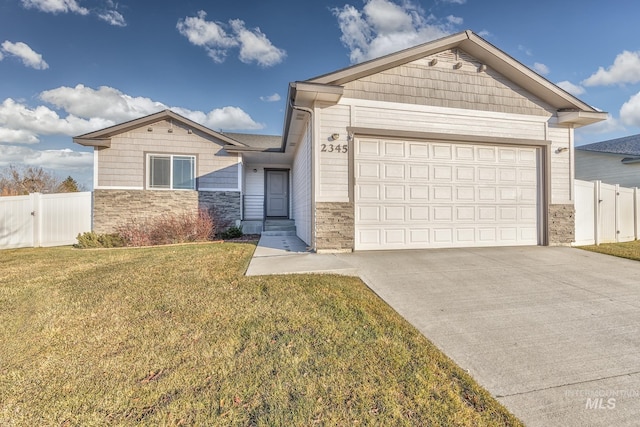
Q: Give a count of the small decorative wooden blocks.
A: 6